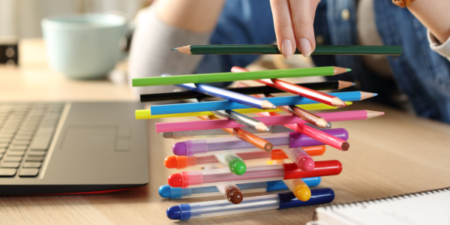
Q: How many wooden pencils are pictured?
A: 12